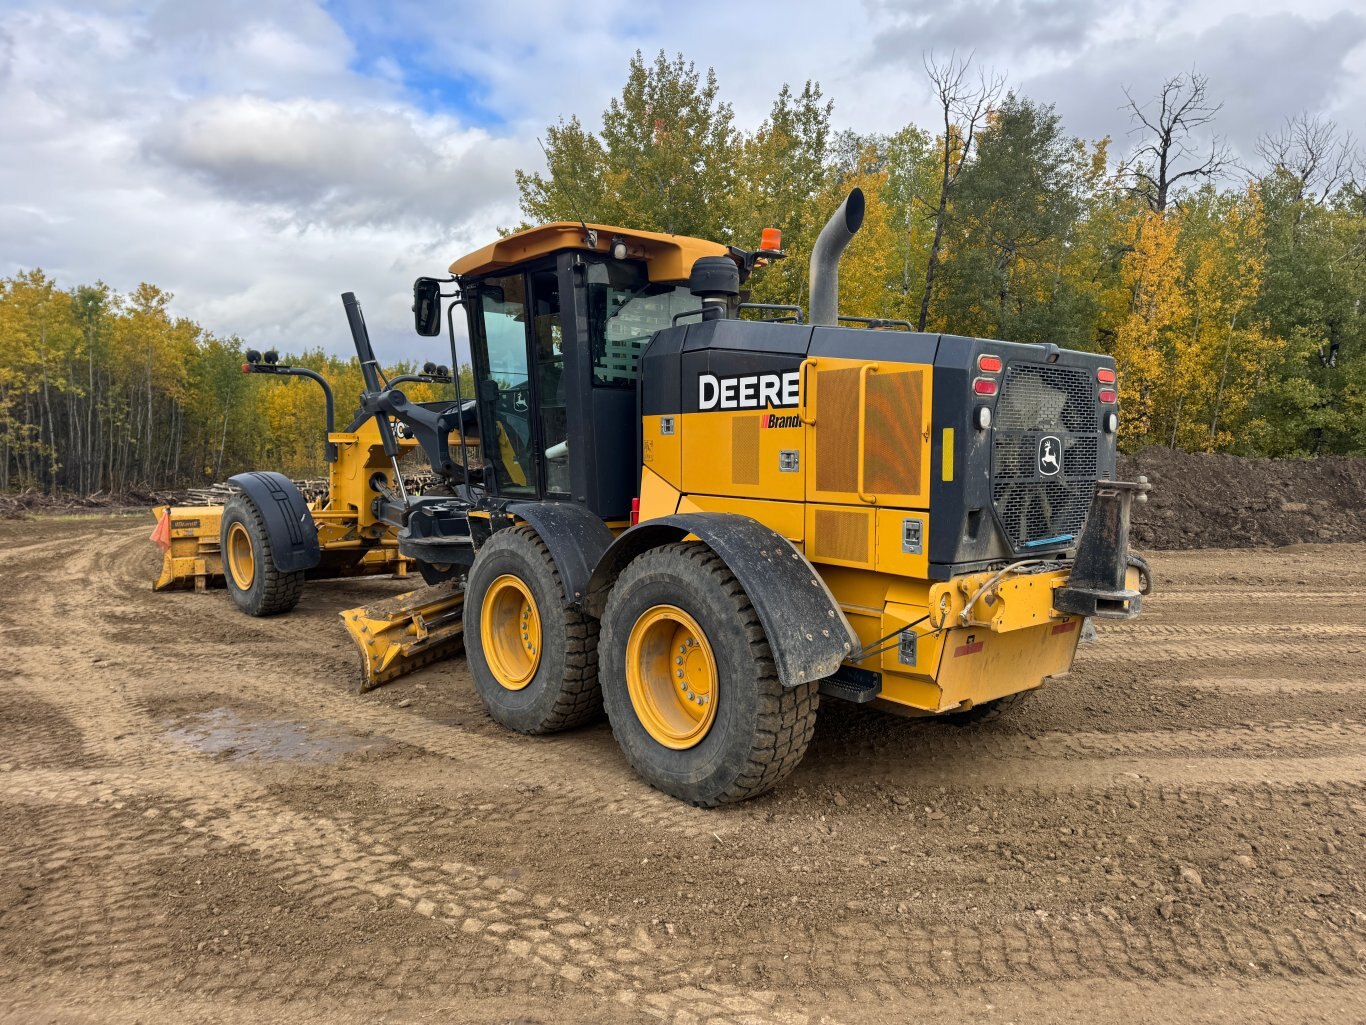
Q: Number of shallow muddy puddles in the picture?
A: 1